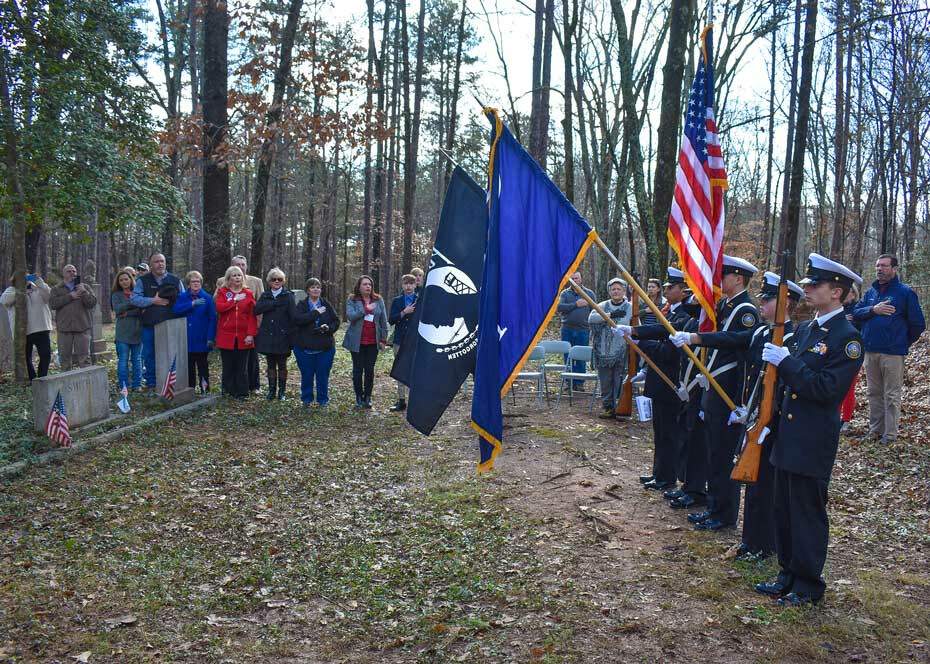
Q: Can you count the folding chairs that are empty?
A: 3